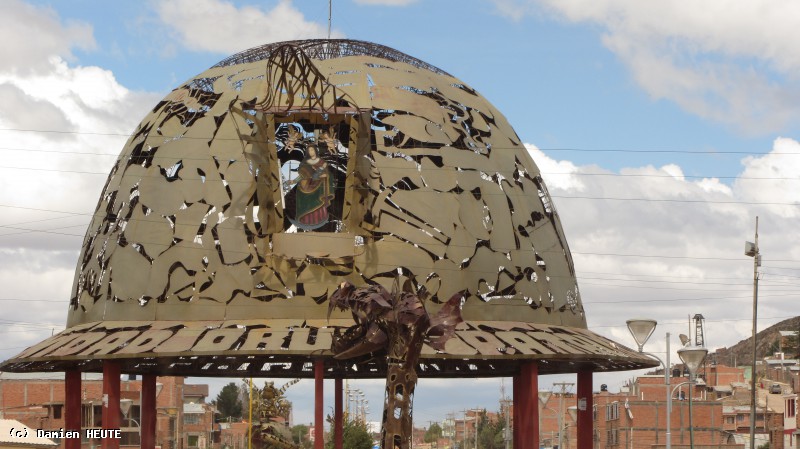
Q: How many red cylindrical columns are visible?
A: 7